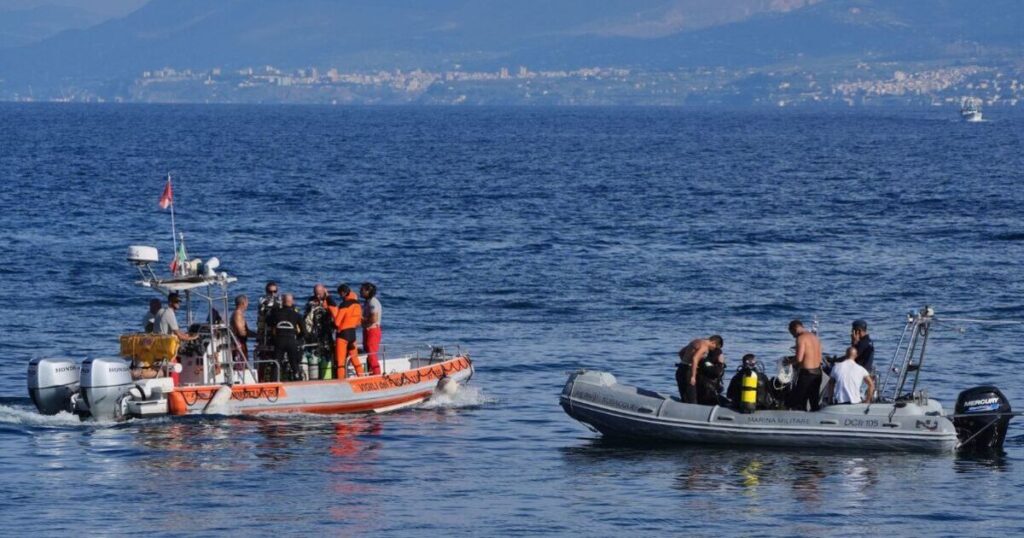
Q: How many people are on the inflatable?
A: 6